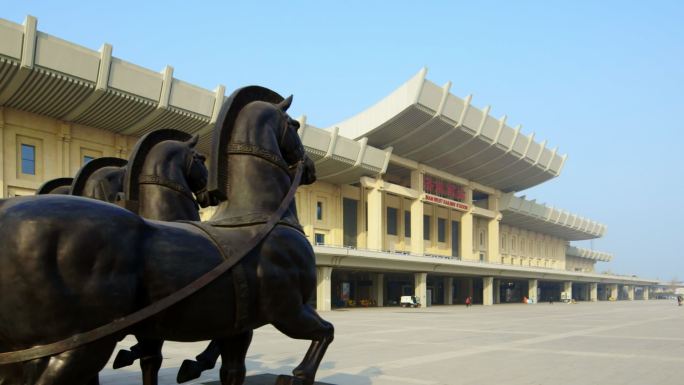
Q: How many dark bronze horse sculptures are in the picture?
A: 4